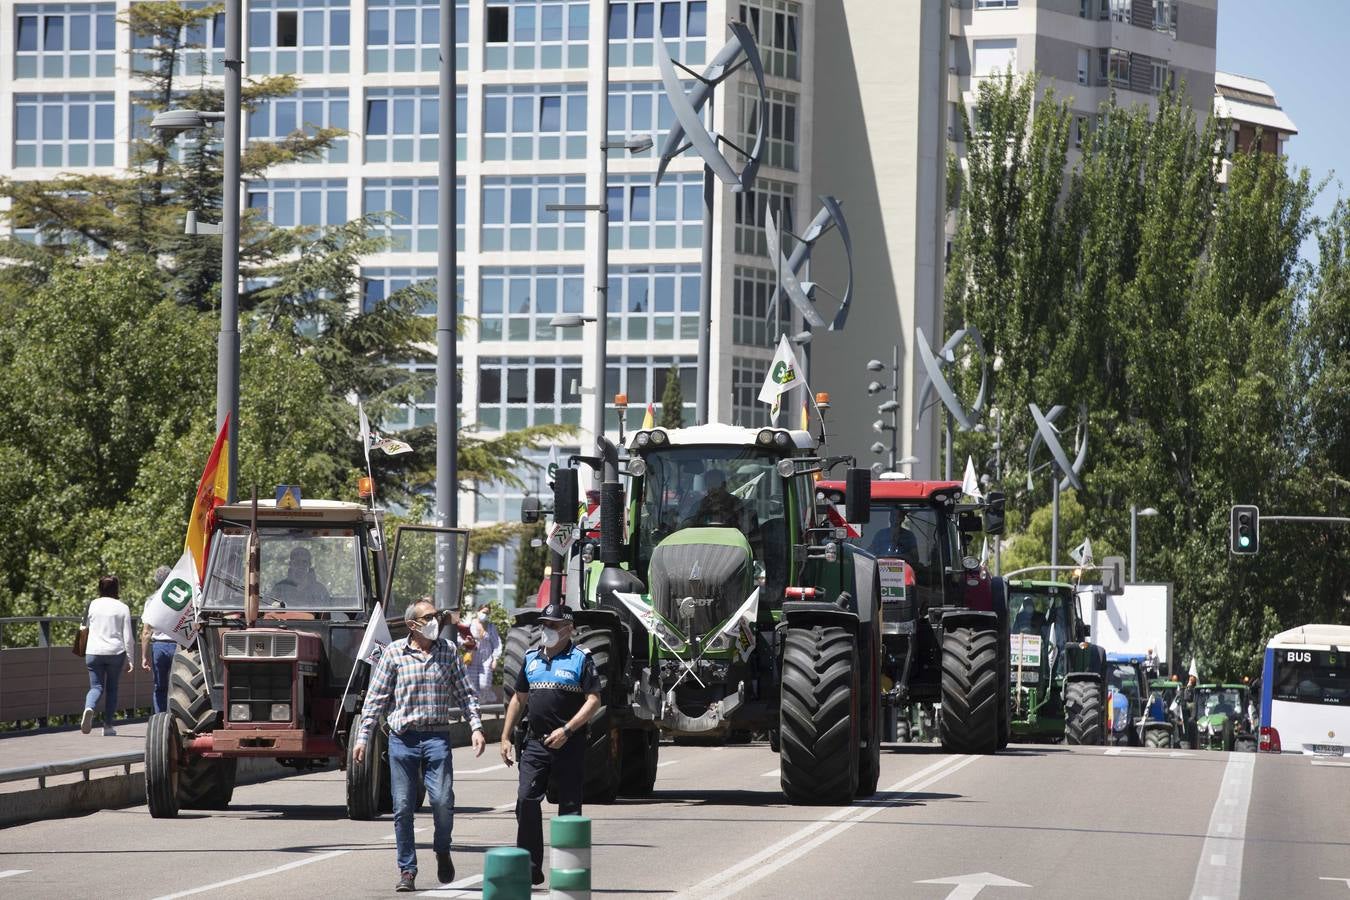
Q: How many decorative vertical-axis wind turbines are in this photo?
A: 4